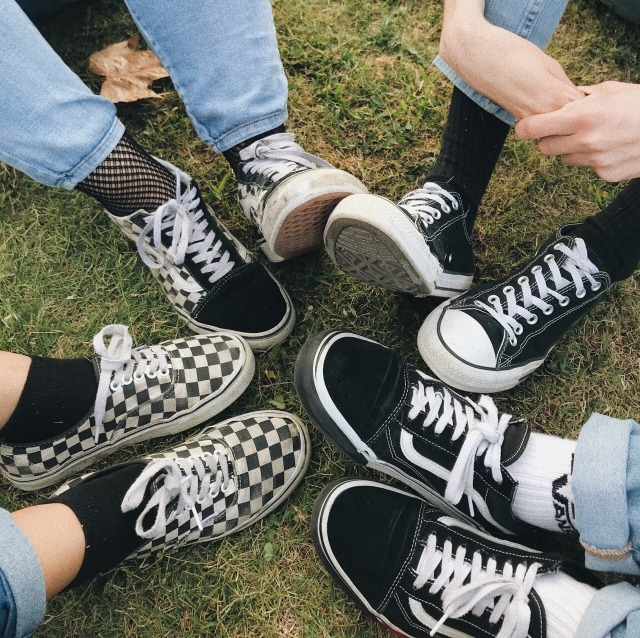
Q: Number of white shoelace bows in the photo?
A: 6